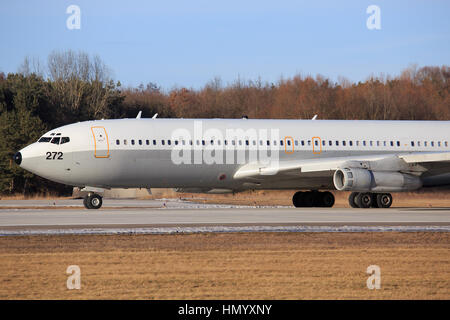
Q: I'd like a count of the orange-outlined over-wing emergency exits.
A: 2